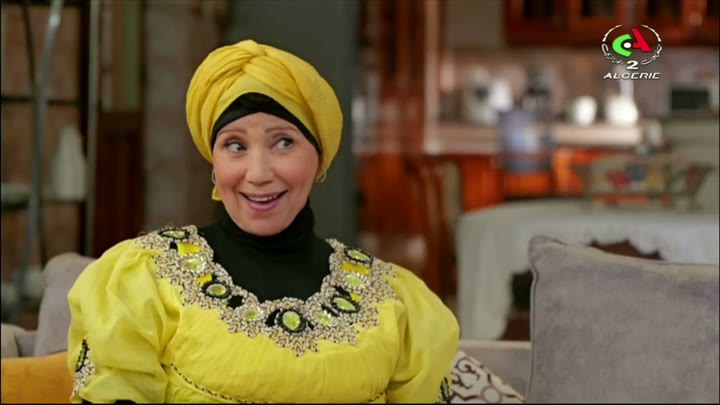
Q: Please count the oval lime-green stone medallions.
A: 9